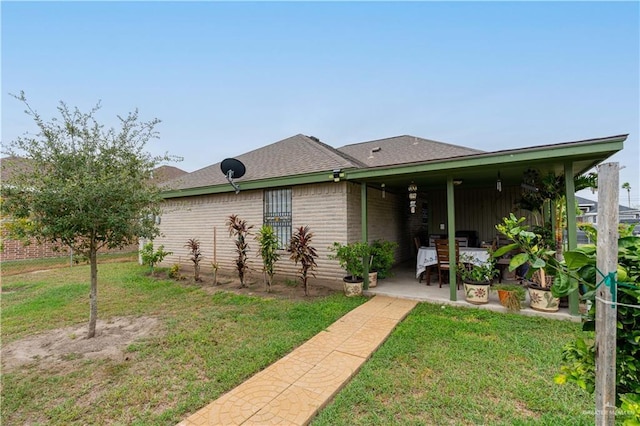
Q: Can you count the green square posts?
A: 3